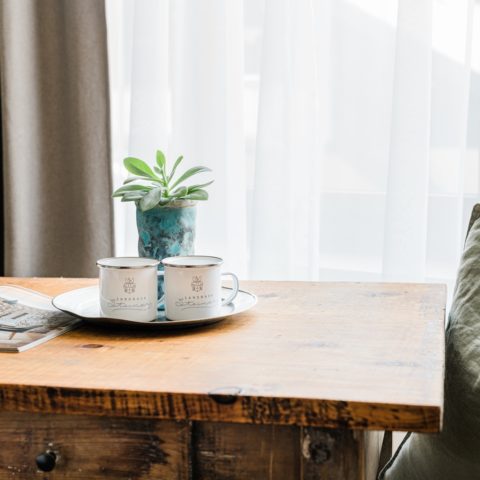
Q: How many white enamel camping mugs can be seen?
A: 2